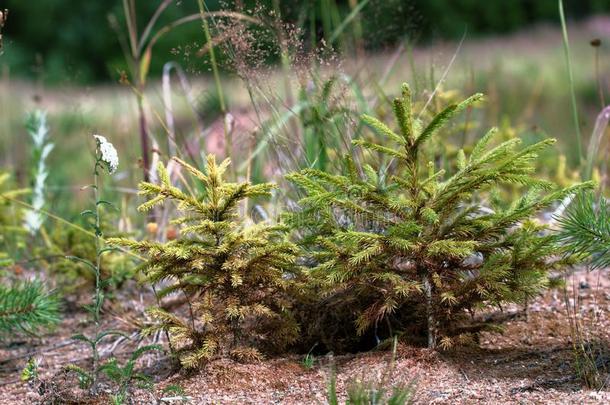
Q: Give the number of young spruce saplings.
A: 2